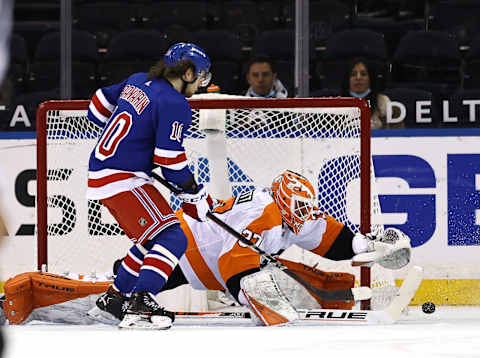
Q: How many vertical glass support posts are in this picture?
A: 2